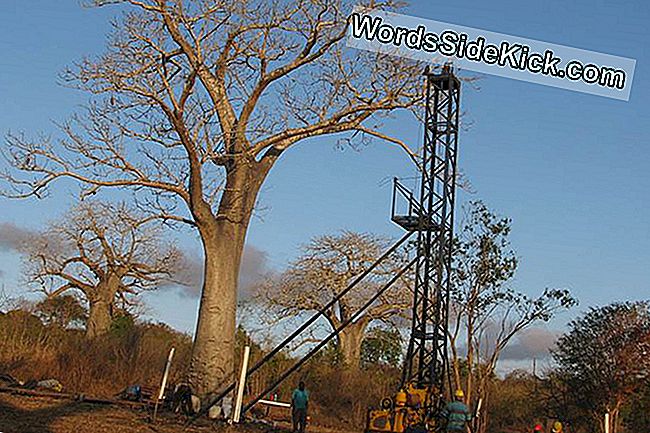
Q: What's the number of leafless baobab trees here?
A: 3